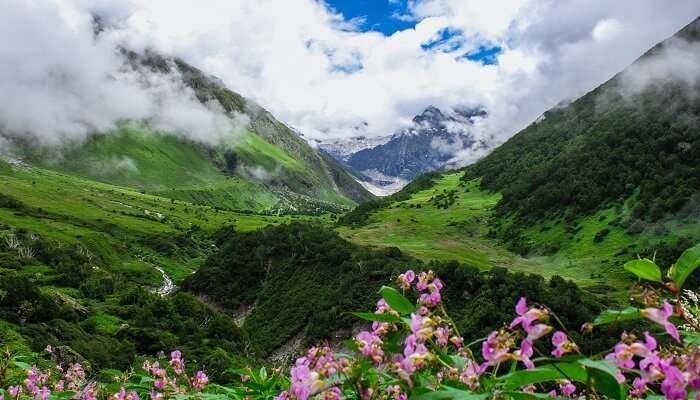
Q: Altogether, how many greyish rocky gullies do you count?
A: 2